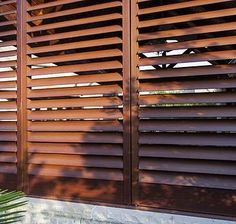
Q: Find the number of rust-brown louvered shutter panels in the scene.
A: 3